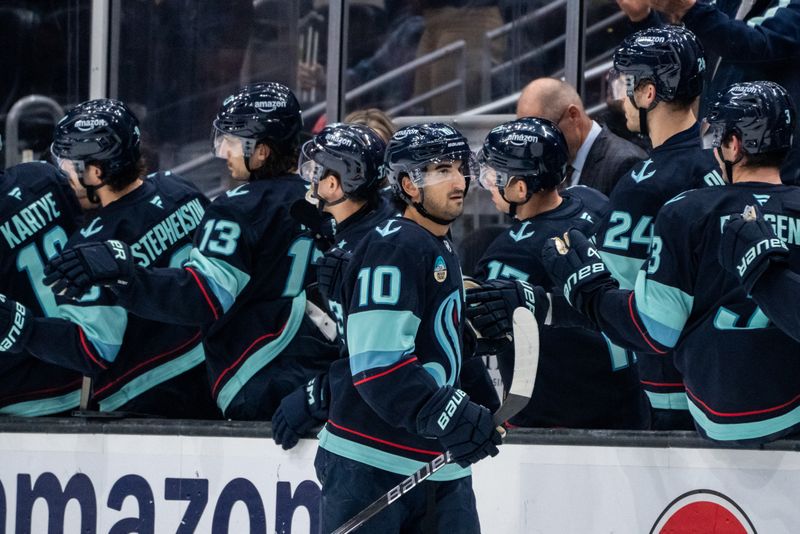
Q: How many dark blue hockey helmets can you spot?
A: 7